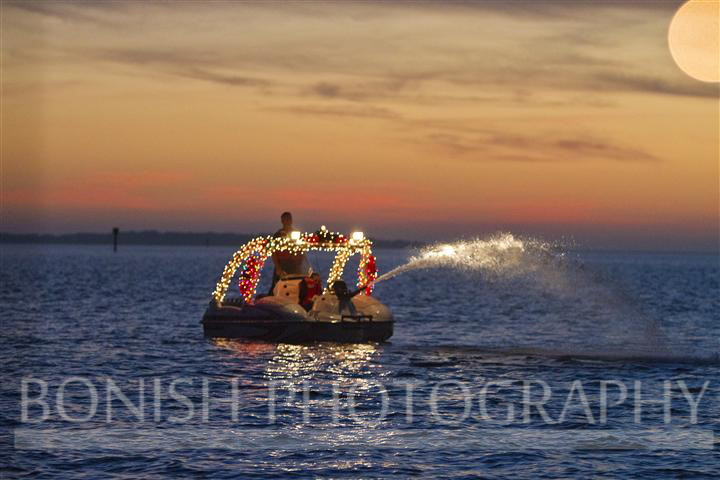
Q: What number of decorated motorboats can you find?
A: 1